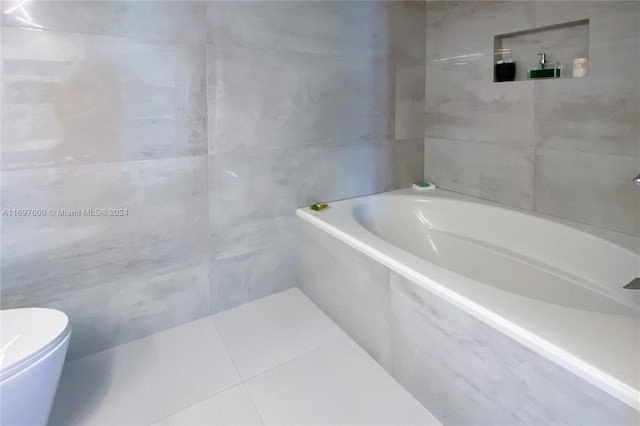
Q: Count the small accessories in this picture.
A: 5